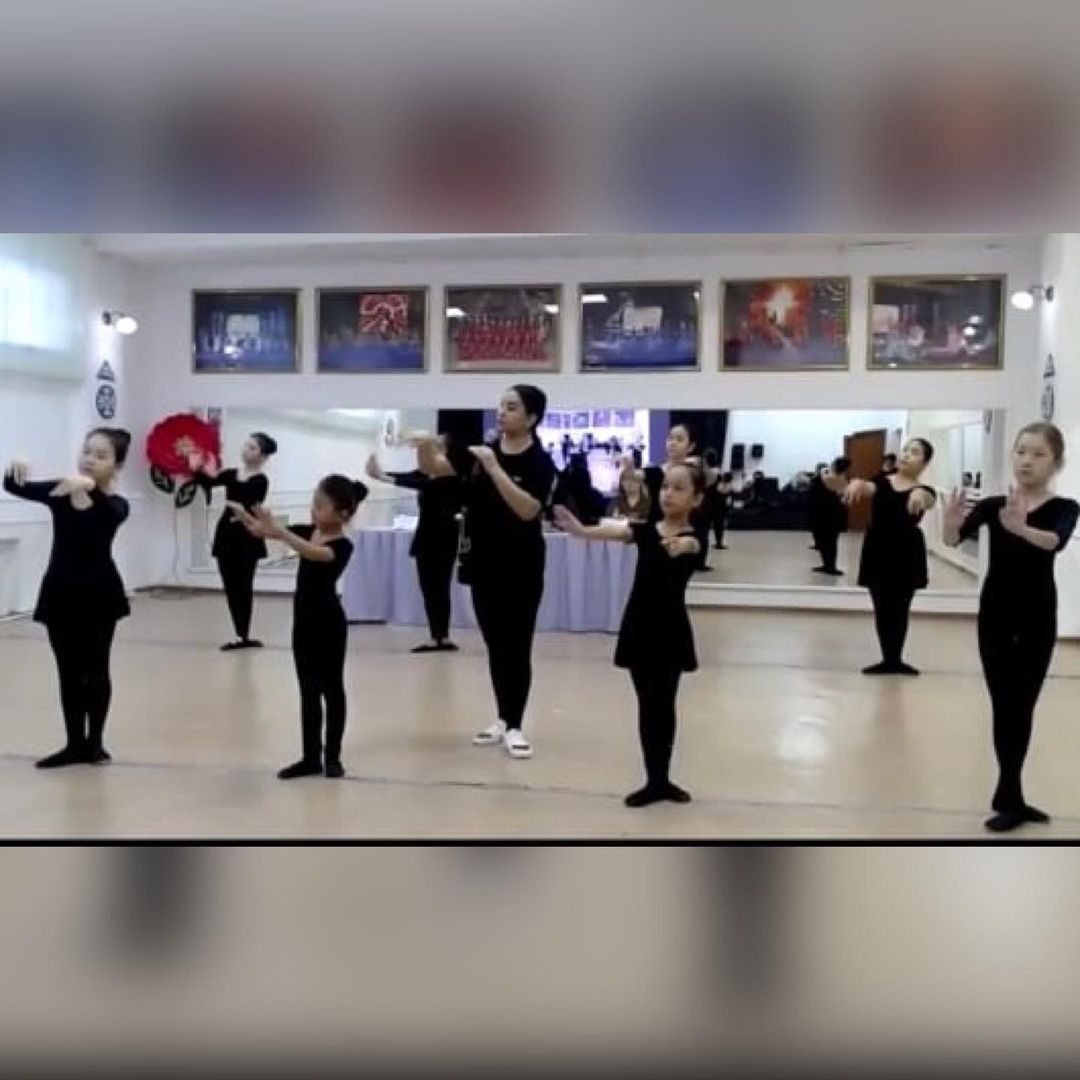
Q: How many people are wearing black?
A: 9